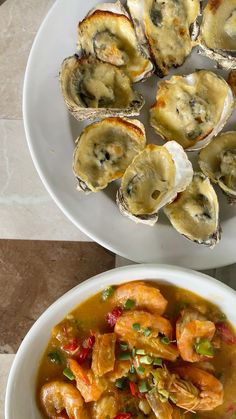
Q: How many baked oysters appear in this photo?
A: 9